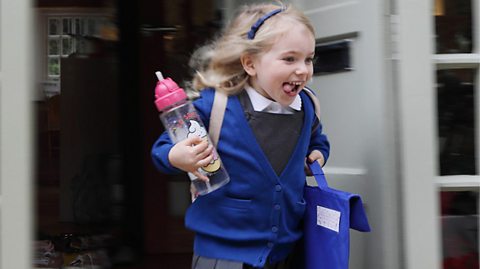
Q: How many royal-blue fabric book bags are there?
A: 1